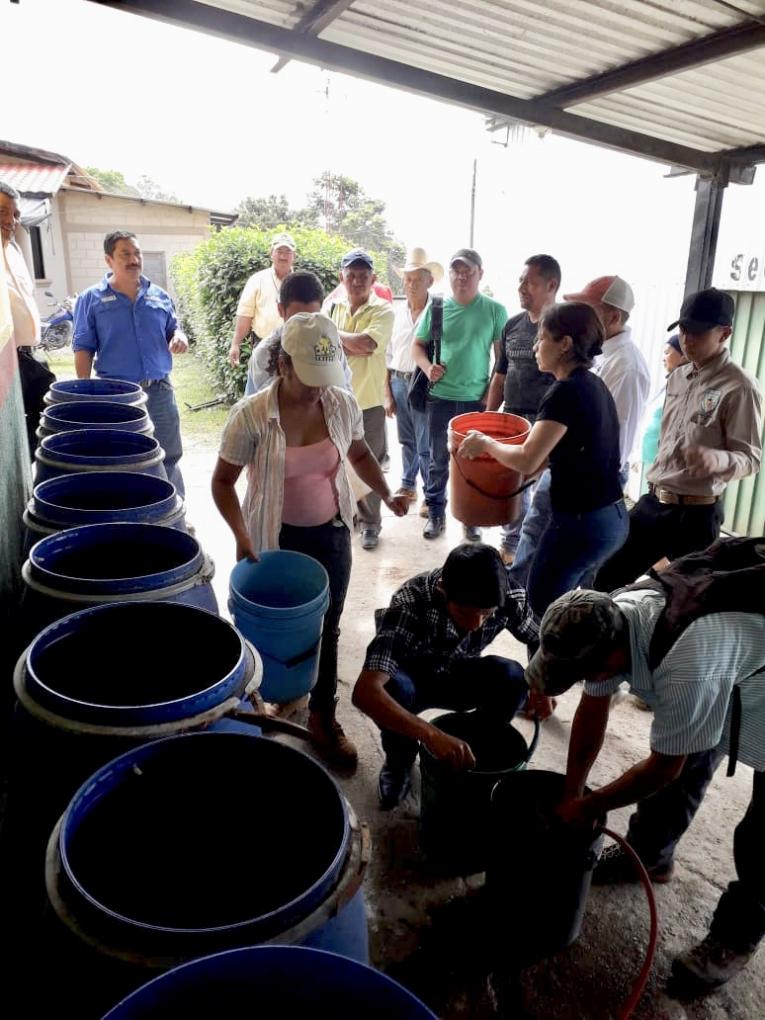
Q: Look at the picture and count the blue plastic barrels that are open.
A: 8